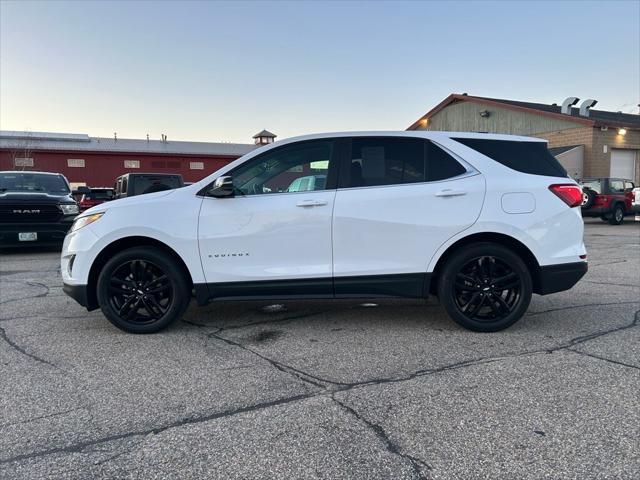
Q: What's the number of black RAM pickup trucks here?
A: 1